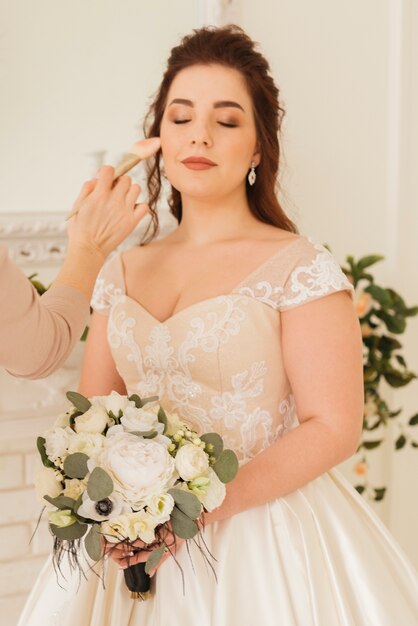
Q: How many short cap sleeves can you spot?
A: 2